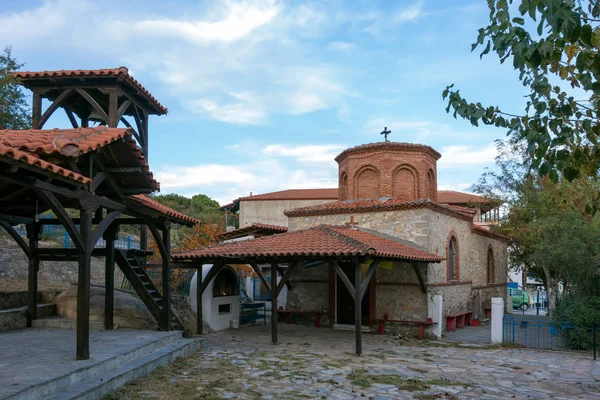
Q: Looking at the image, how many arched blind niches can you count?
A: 4